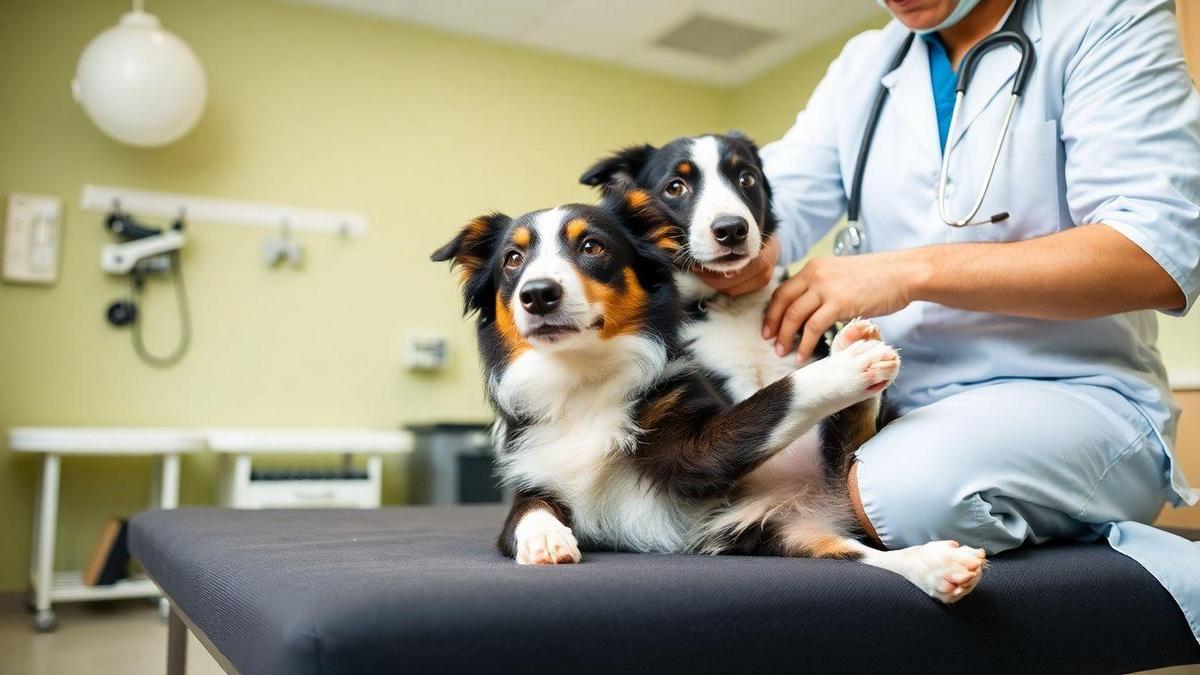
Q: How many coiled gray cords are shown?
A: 1